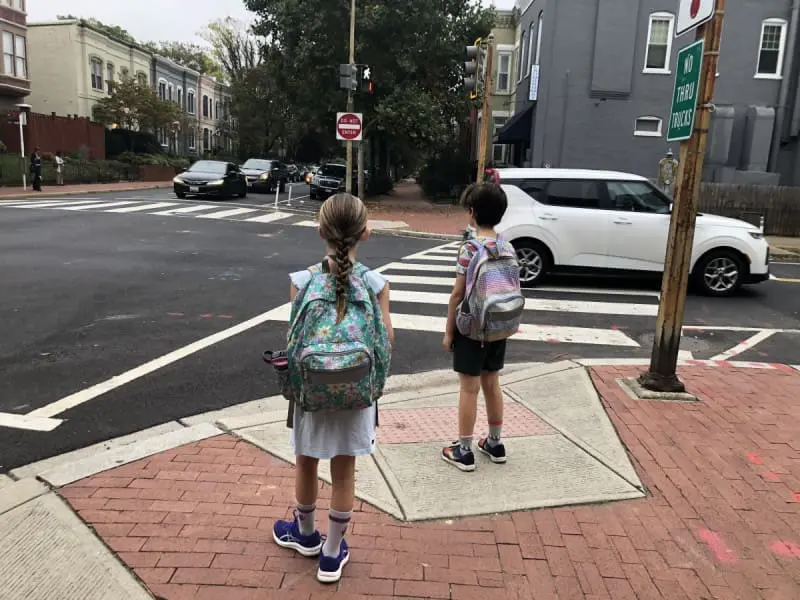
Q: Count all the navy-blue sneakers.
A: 2